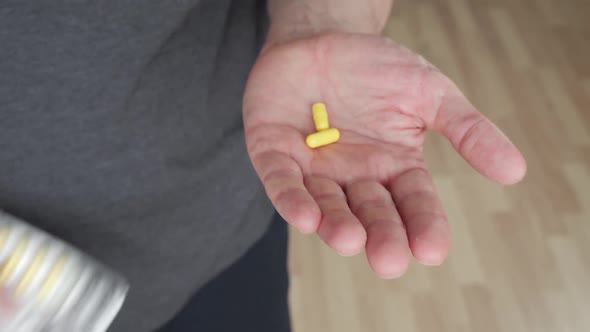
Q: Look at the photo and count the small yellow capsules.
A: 2